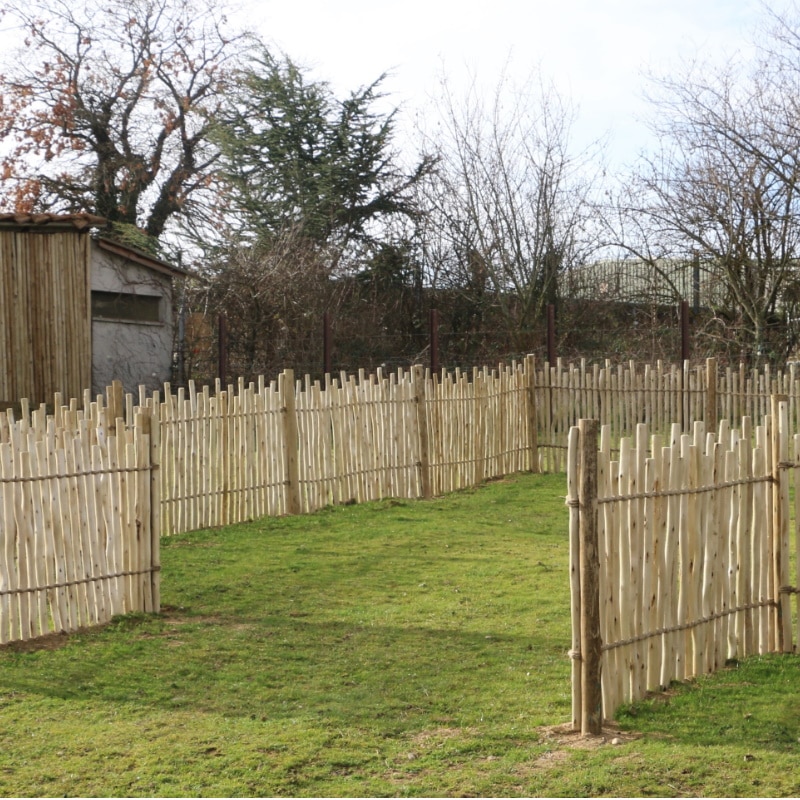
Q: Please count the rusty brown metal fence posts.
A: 5